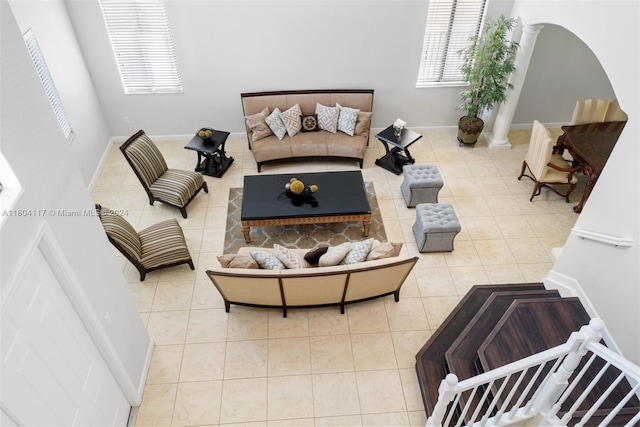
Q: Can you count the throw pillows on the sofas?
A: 14